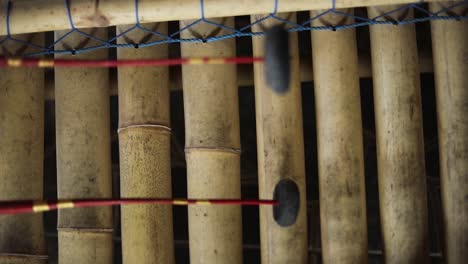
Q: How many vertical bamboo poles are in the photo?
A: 8